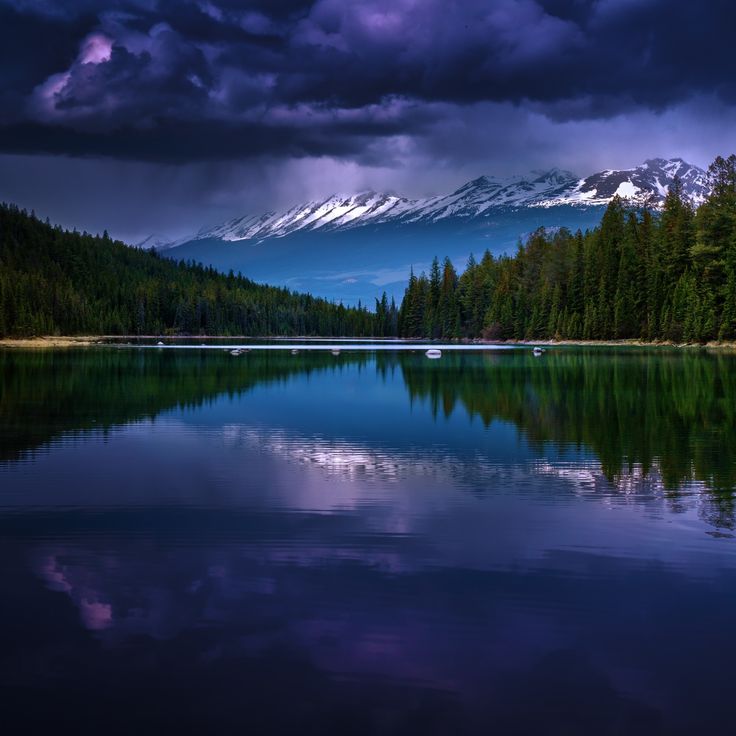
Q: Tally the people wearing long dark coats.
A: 0